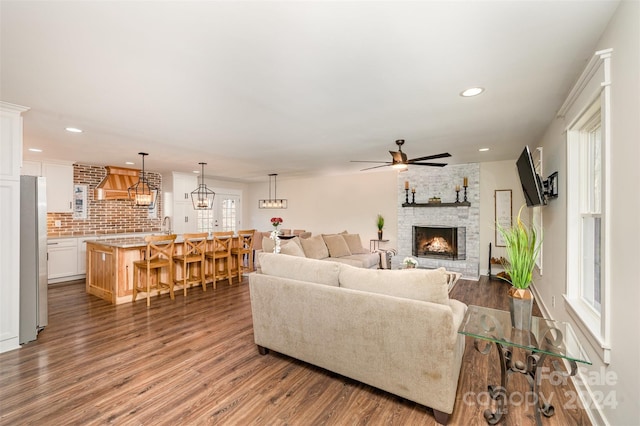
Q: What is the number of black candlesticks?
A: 4